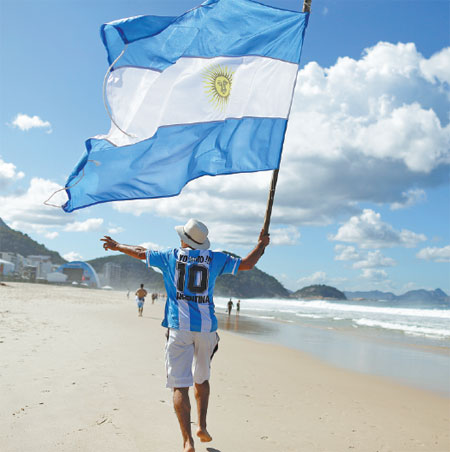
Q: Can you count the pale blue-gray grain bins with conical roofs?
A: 0